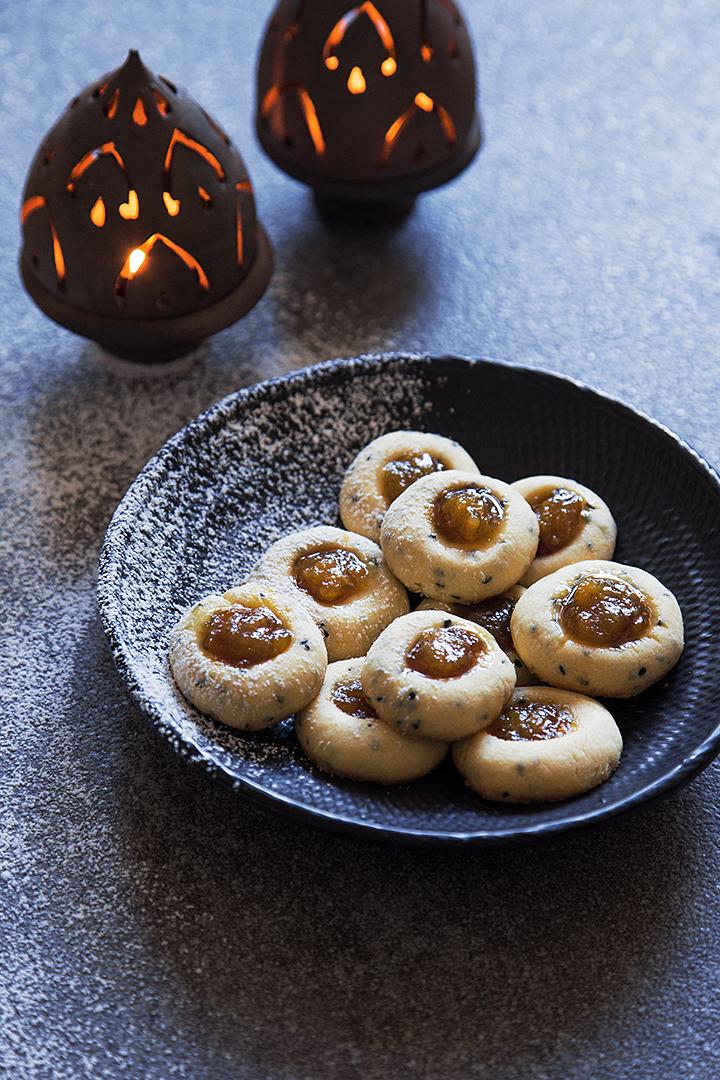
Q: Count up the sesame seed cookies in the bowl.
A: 10